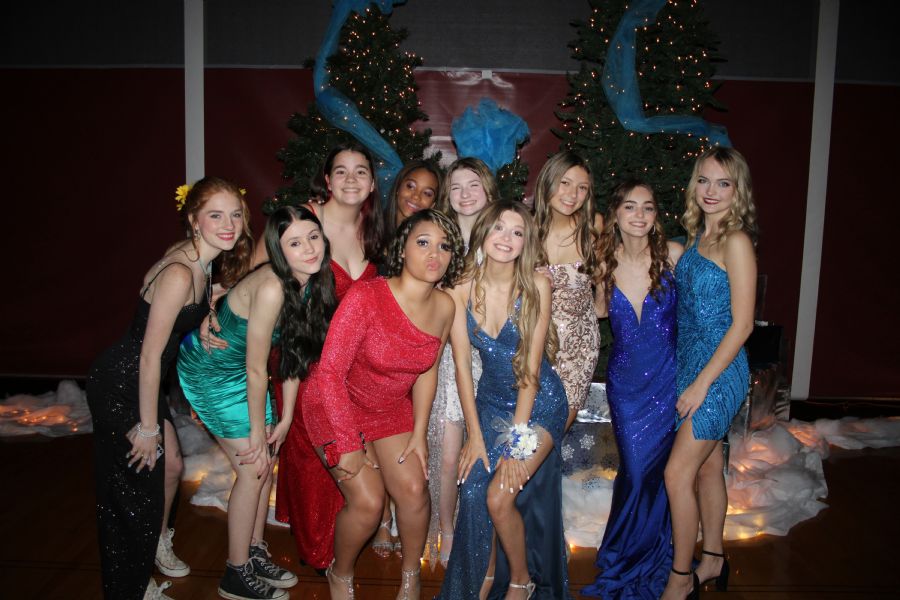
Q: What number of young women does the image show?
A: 10